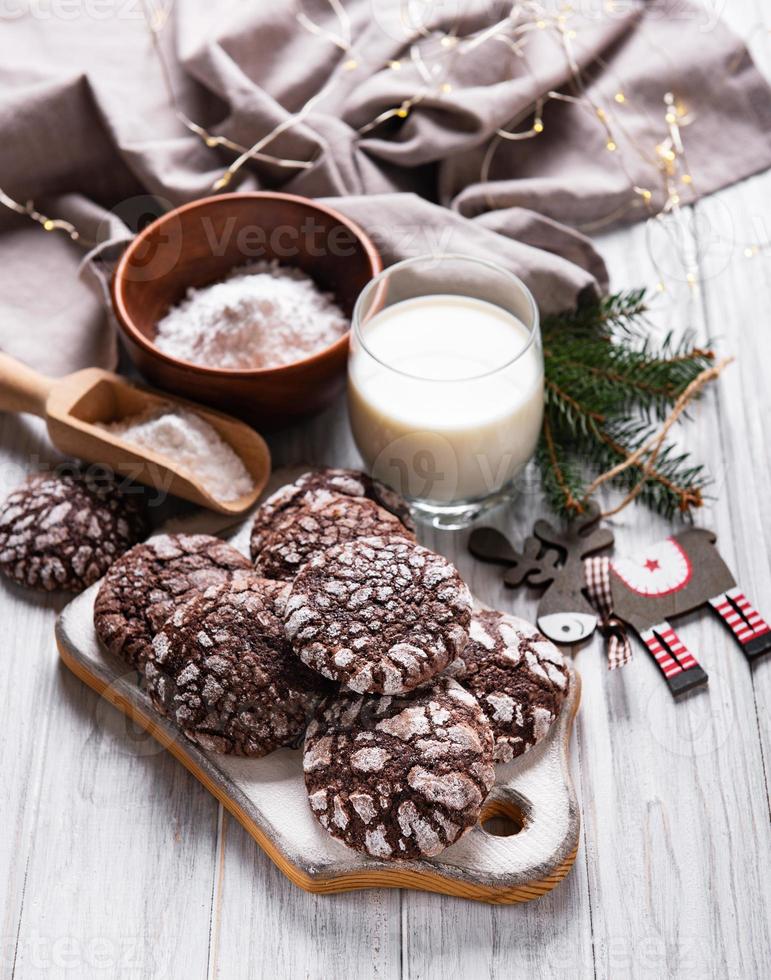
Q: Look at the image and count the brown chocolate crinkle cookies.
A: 8